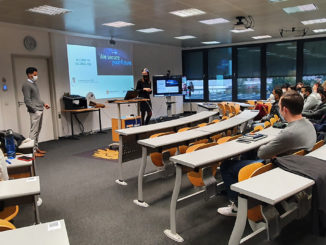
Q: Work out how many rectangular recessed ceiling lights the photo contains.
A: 13